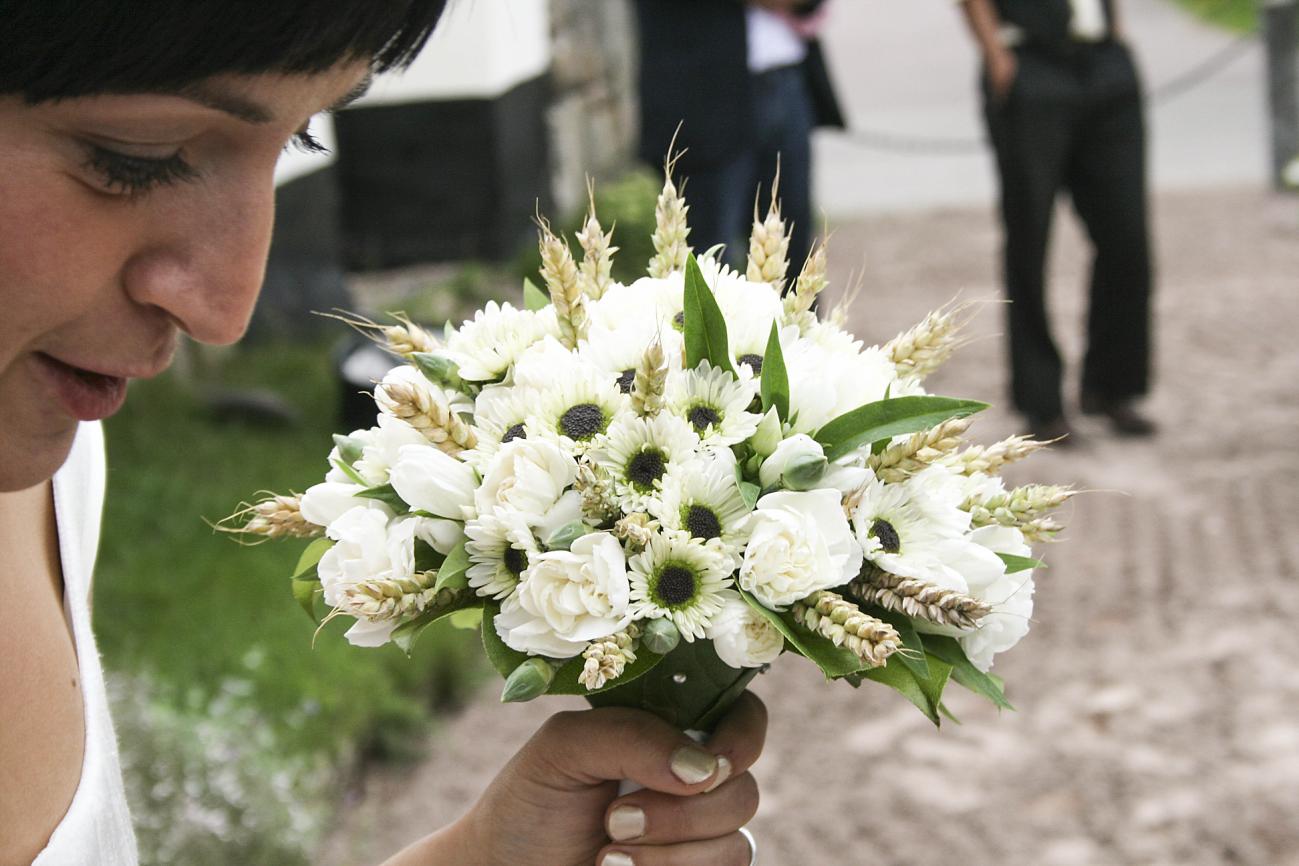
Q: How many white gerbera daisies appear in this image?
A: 11